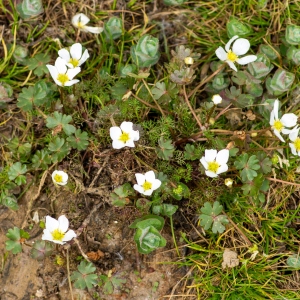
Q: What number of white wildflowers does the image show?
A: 11